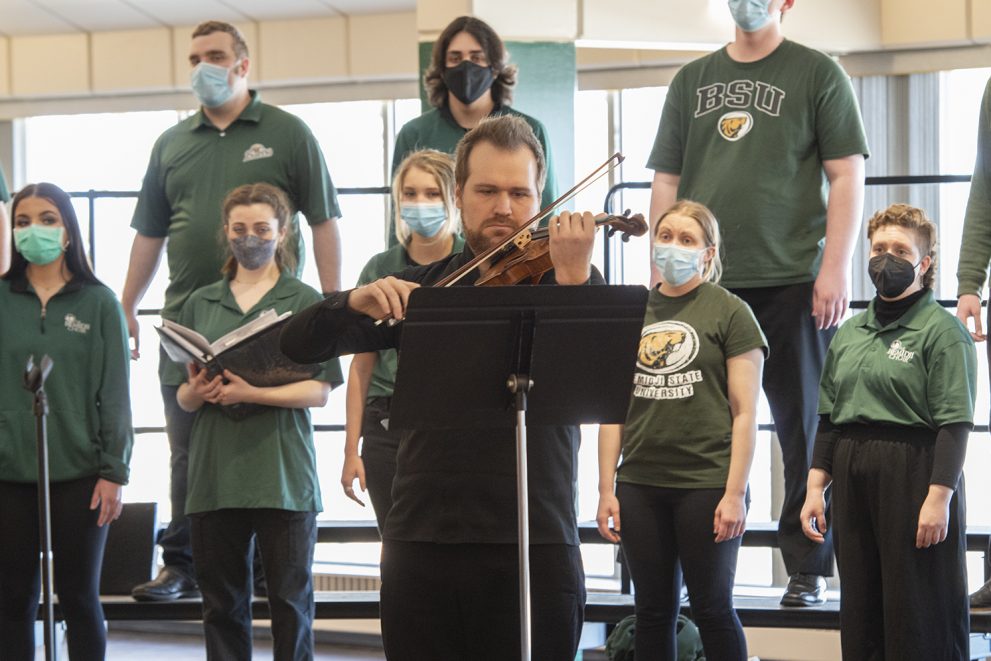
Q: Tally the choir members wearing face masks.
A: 8